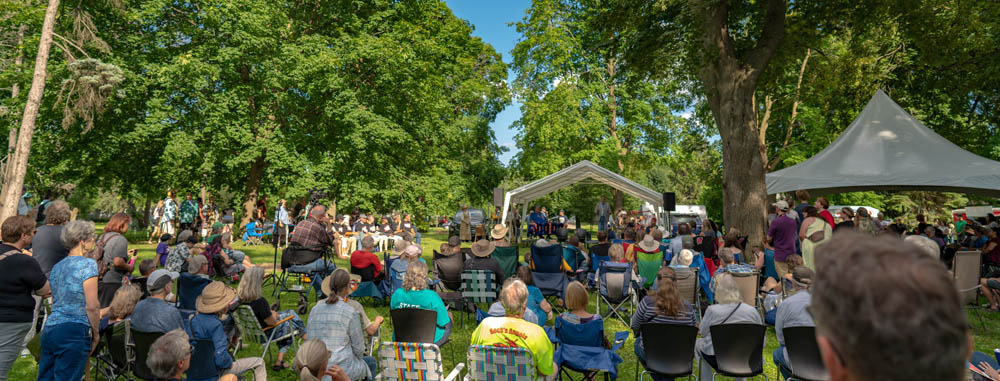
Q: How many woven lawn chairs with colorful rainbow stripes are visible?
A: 2